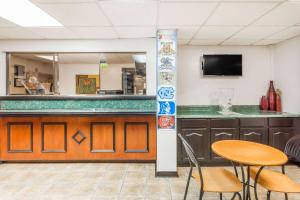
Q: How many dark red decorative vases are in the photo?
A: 3